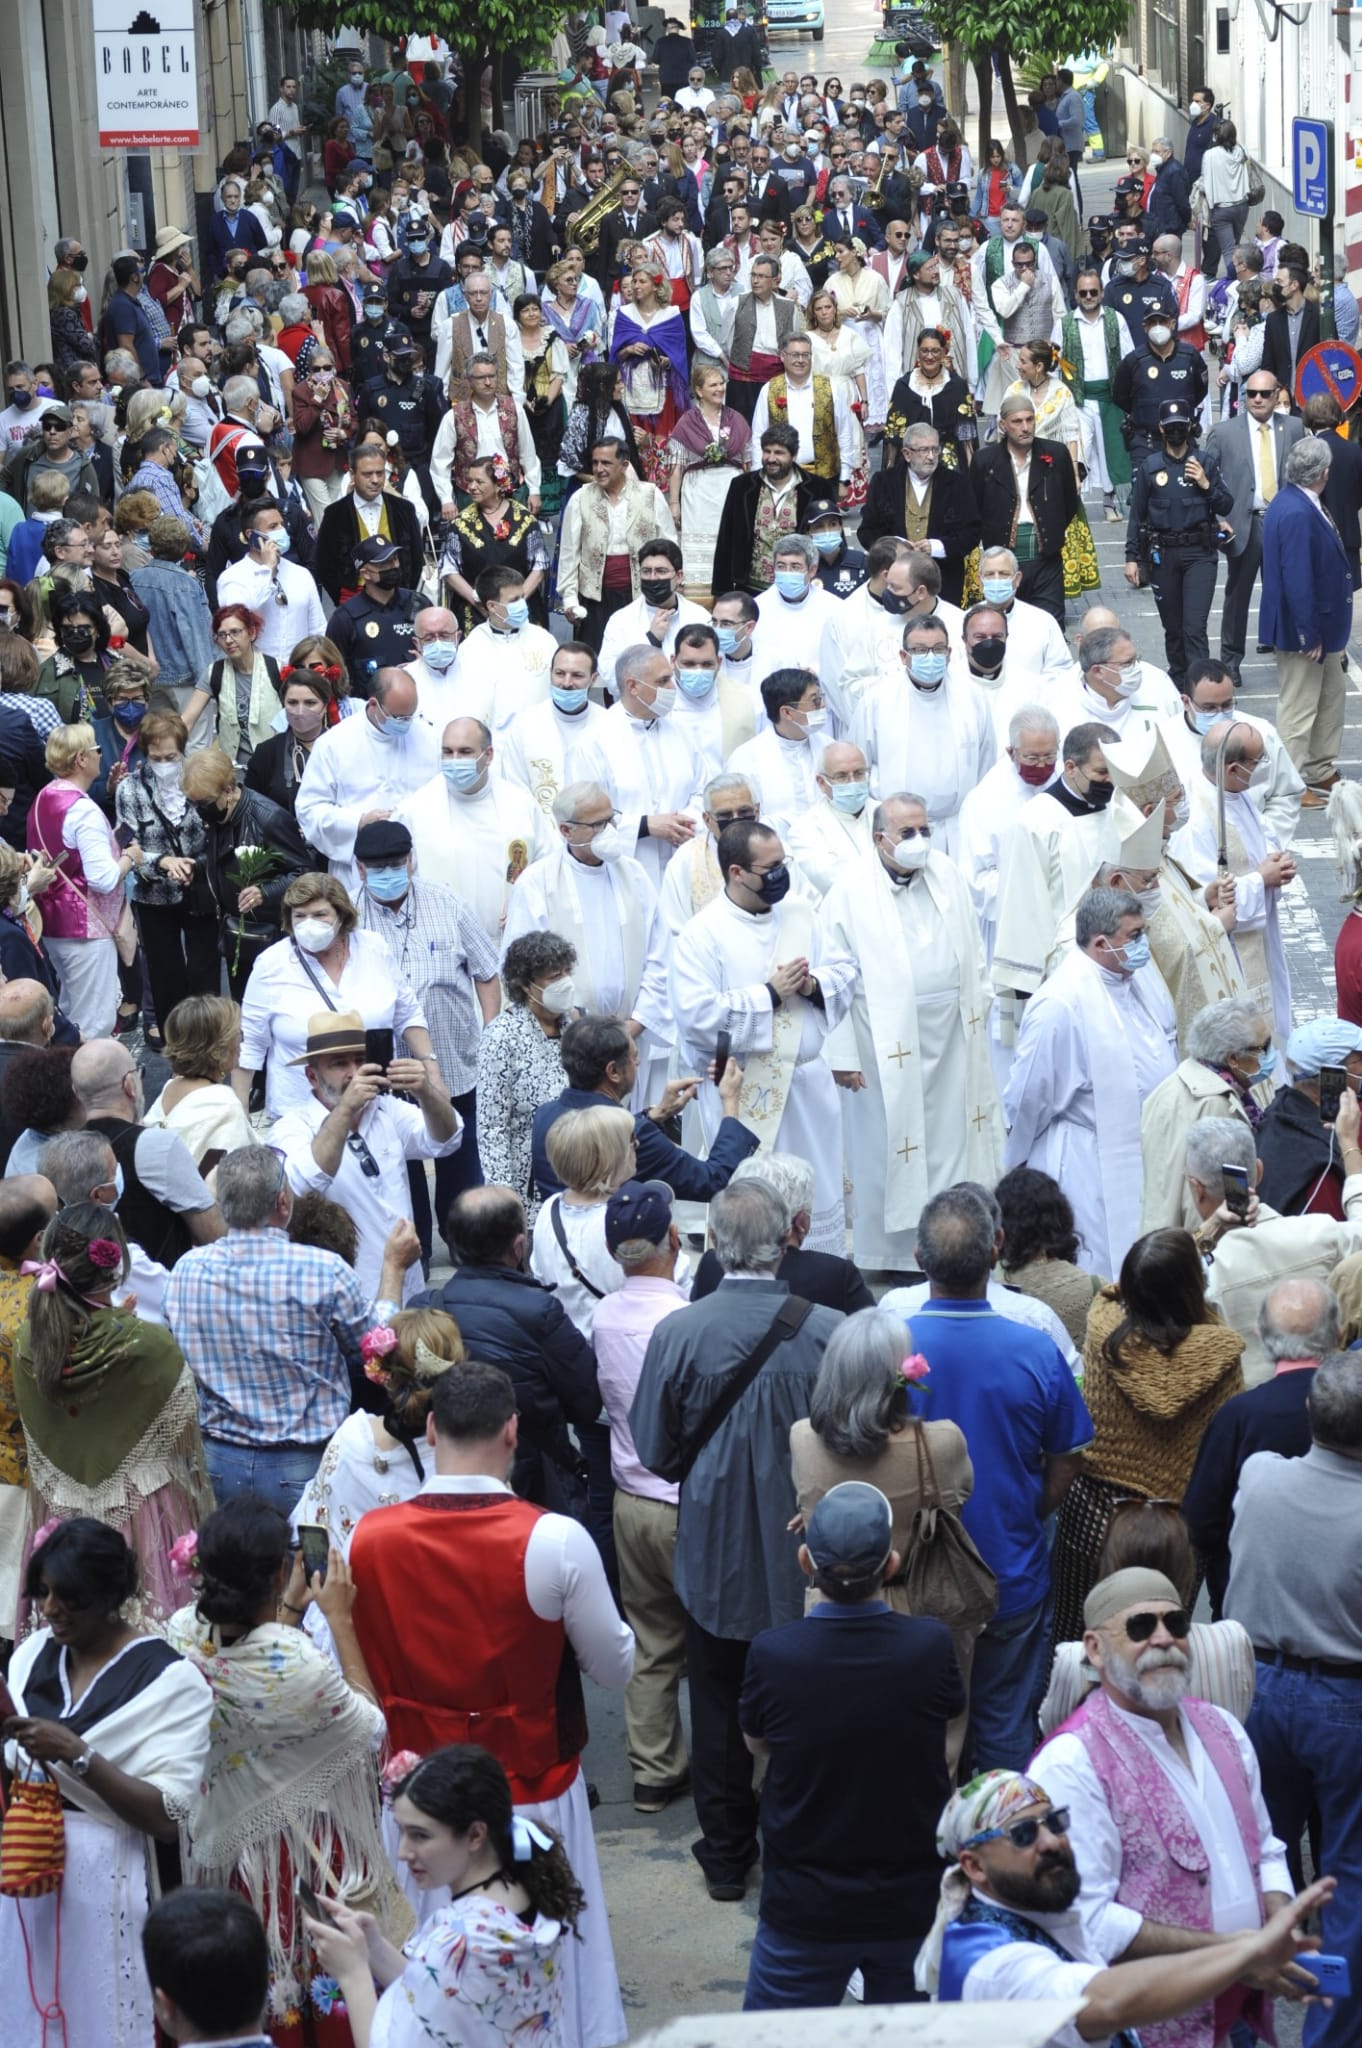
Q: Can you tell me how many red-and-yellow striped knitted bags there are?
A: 1